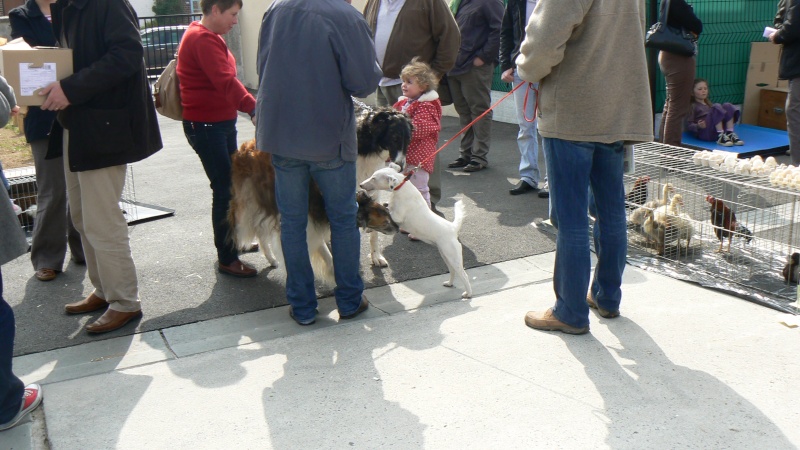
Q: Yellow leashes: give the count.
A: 0